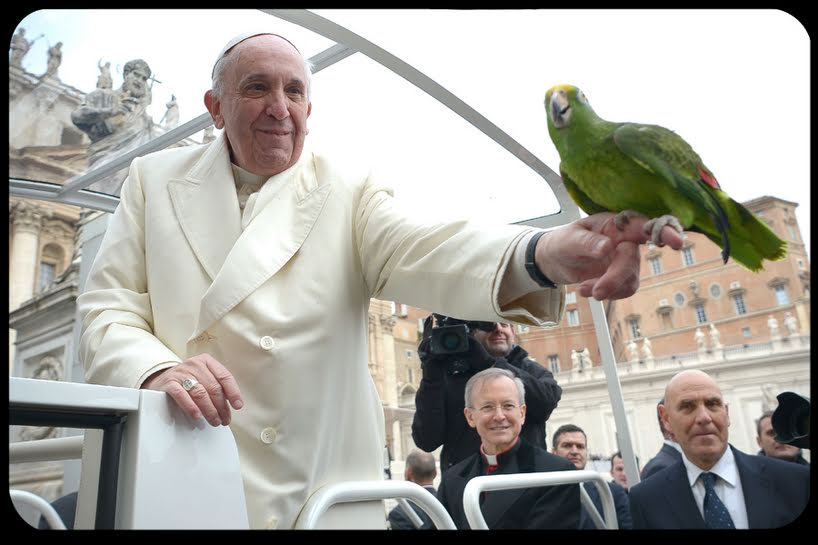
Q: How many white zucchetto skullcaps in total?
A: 1